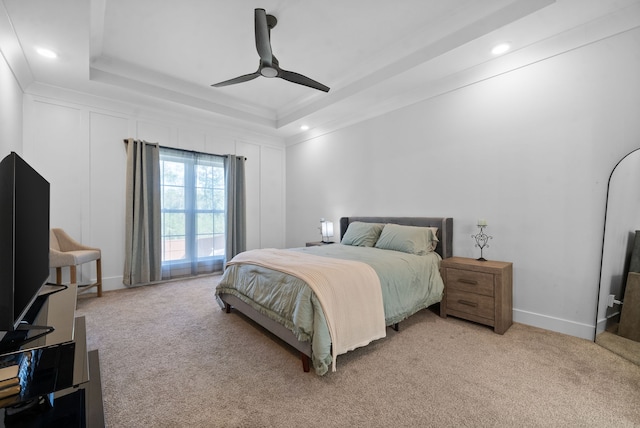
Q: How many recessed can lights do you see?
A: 3